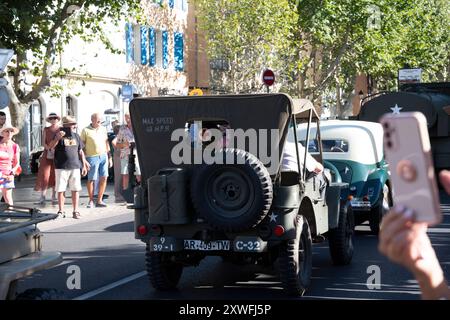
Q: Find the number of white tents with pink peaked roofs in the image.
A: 0